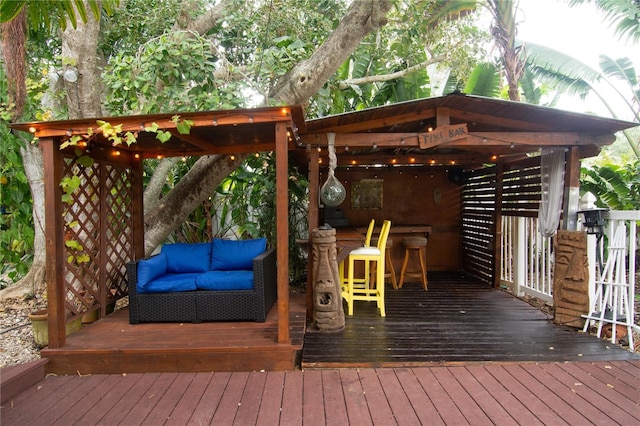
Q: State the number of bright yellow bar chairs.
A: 2